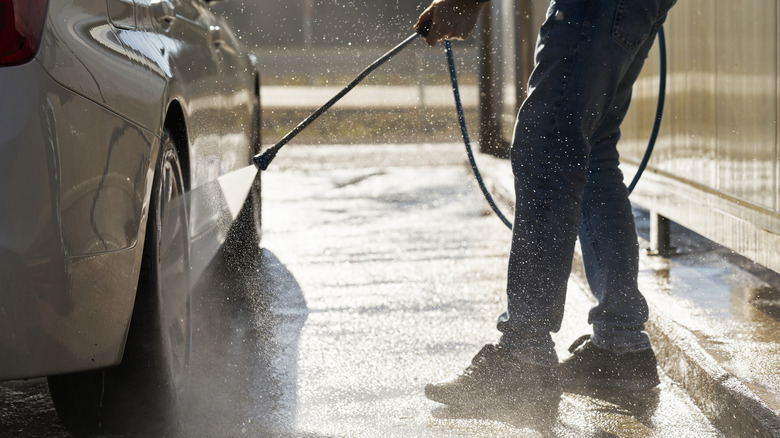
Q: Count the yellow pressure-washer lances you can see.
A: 0